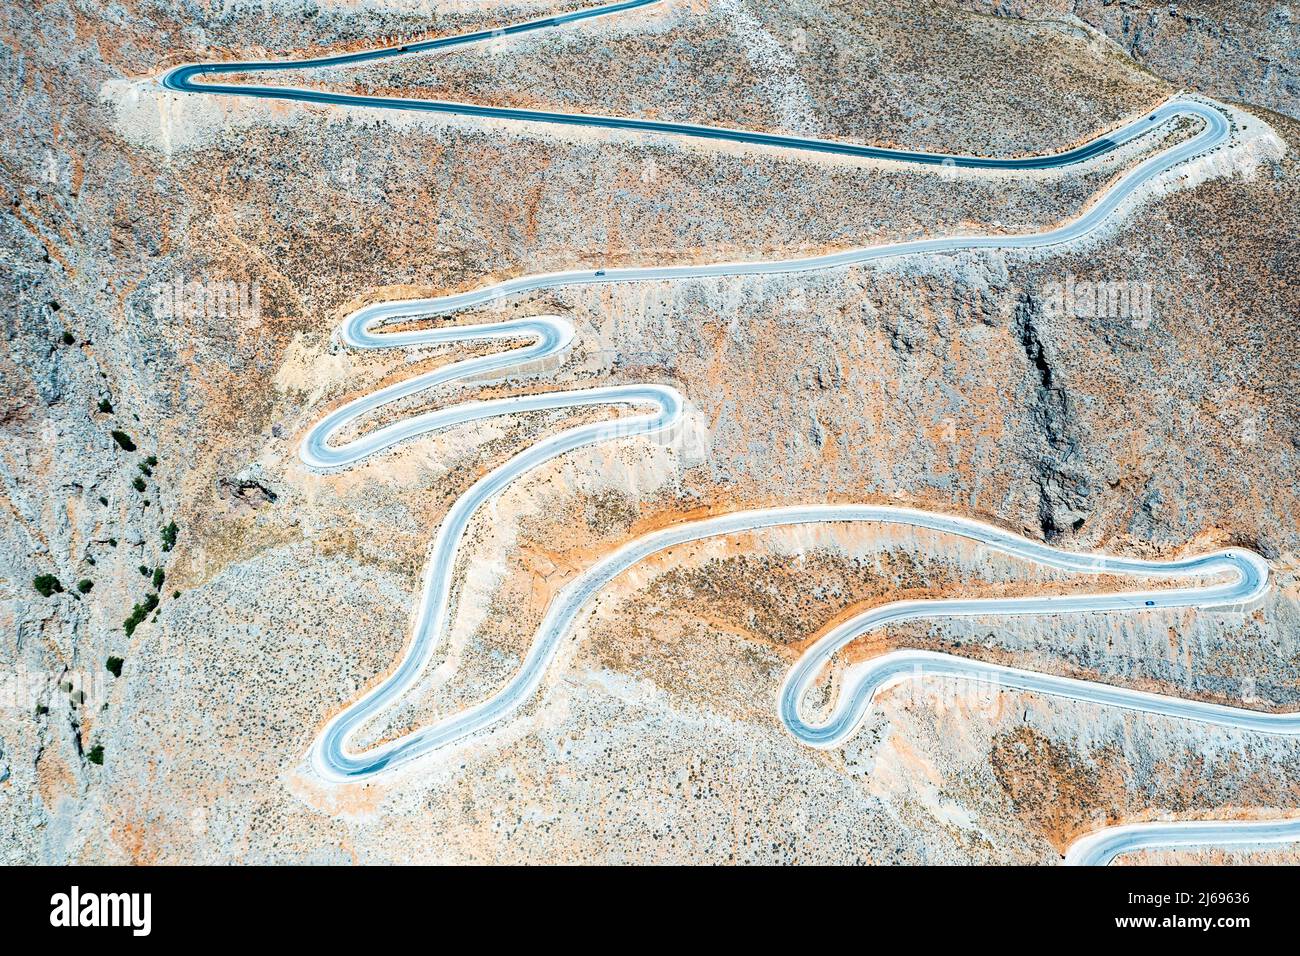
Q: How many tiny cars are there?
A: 5